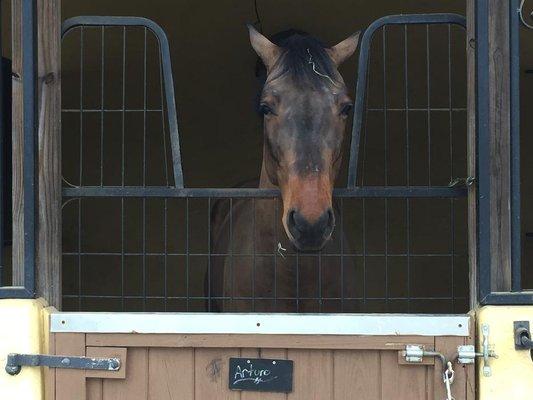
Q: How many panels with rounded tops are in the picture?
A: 2